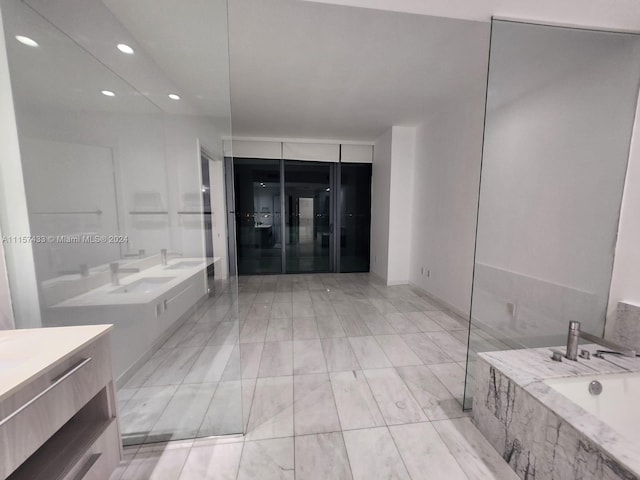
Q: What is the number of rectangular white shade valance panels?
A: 3